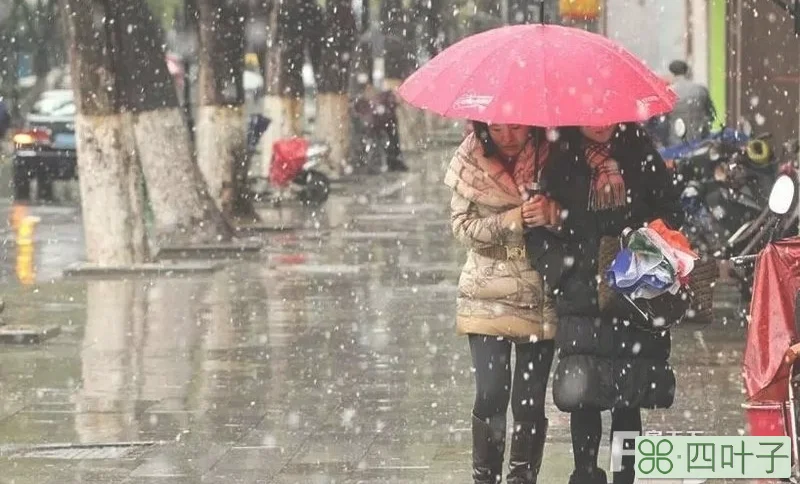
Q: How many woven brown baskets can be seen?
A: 1